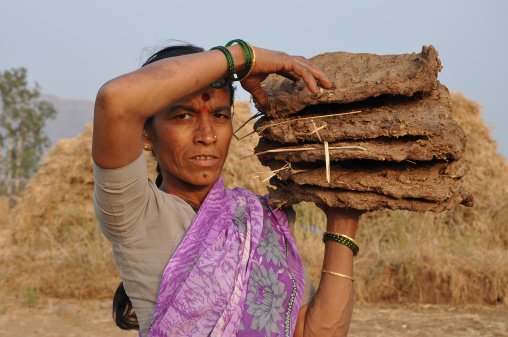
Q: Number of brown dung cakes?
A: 5